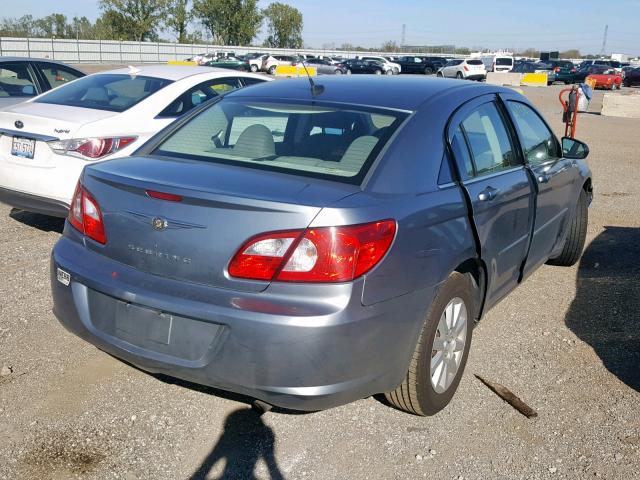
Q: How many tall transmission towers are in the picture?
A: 2